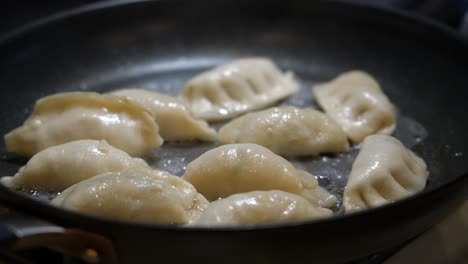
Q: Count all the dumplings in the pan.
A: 10